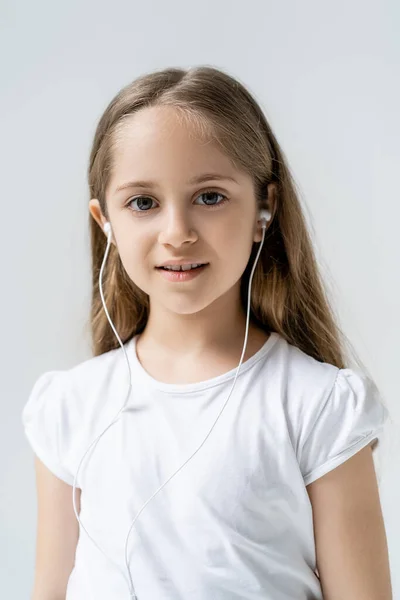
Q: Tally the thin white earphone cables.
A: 2